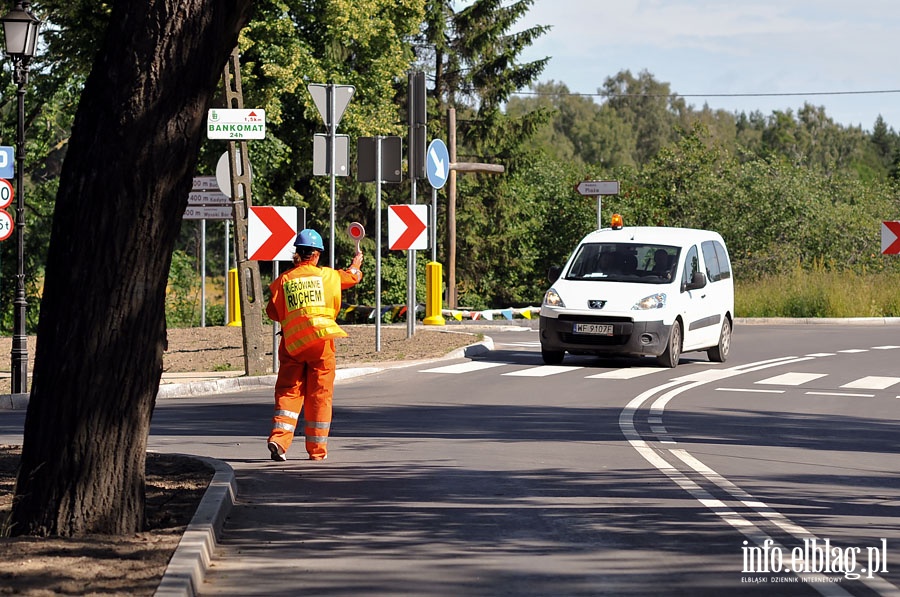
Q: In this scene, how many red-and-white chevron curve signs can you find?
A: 3